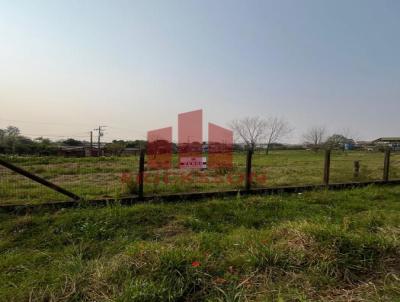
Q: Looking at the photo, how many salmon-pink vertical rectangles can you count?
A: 3